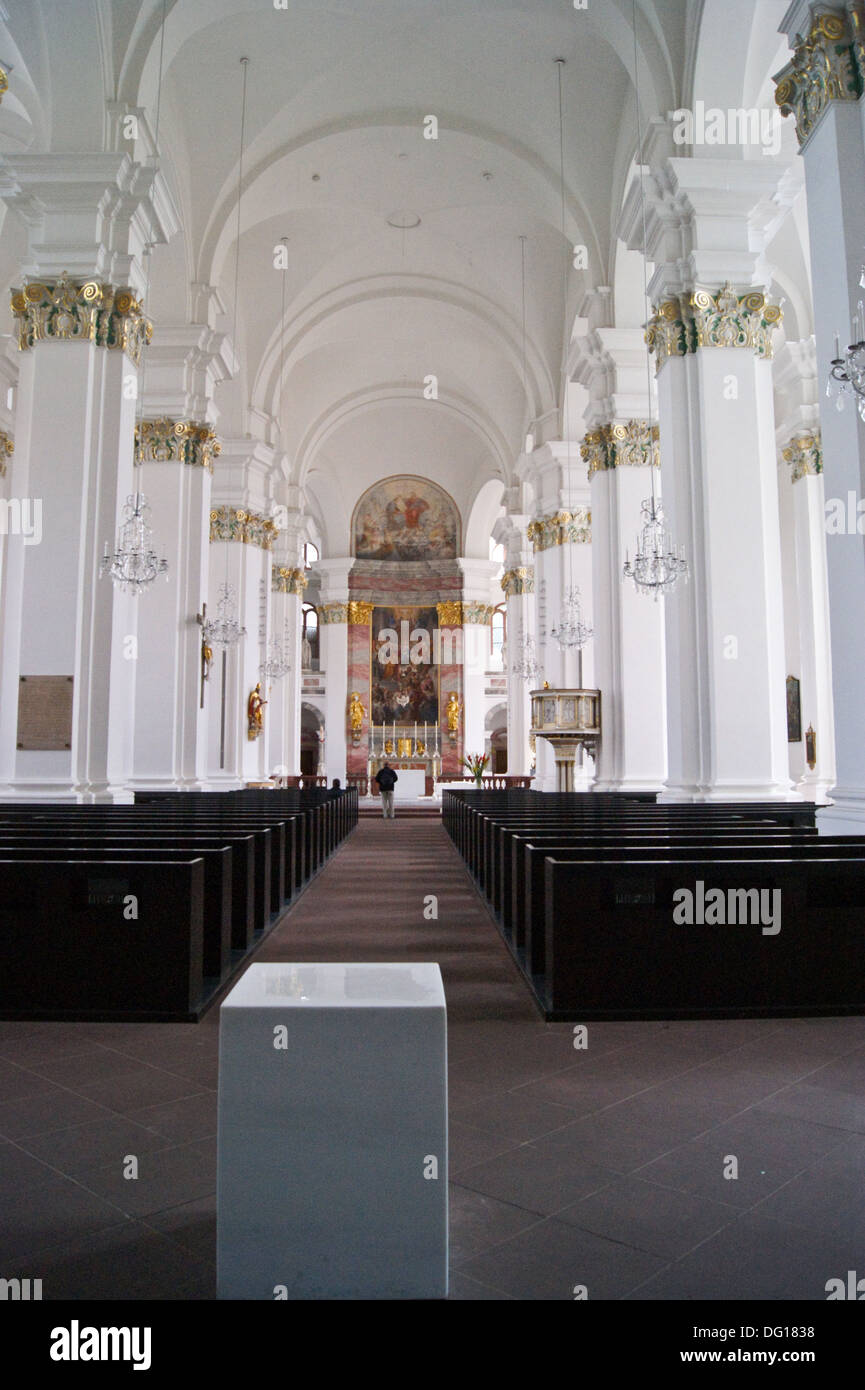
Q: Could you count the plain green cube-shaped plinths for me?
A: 0